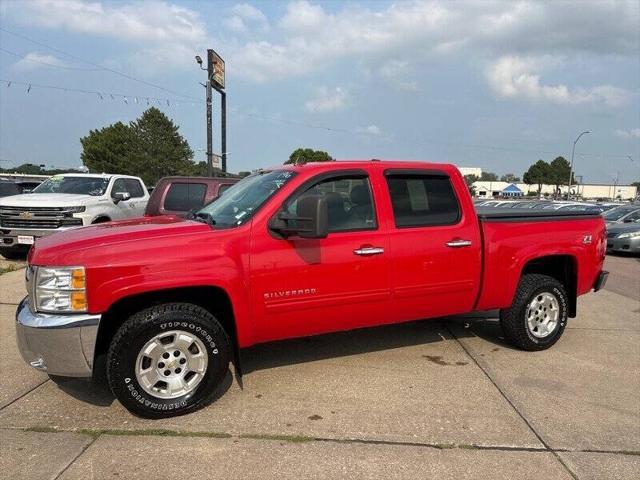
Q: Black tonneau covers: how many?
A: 1